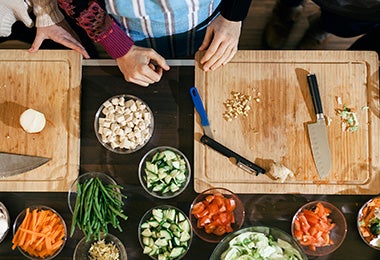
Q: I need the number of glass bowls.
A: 11